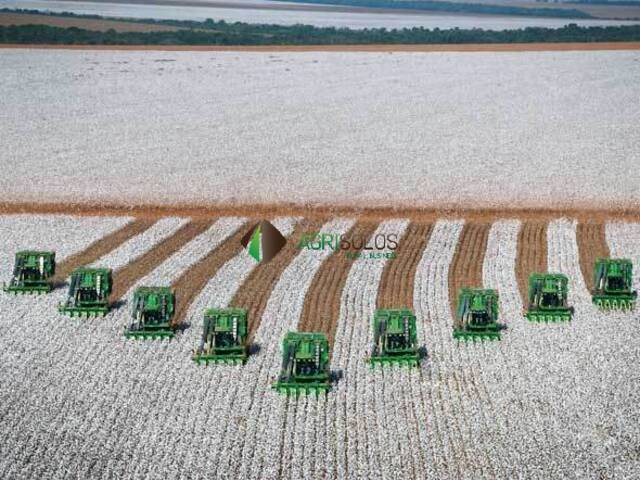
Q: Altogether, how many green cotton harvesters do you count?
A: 9